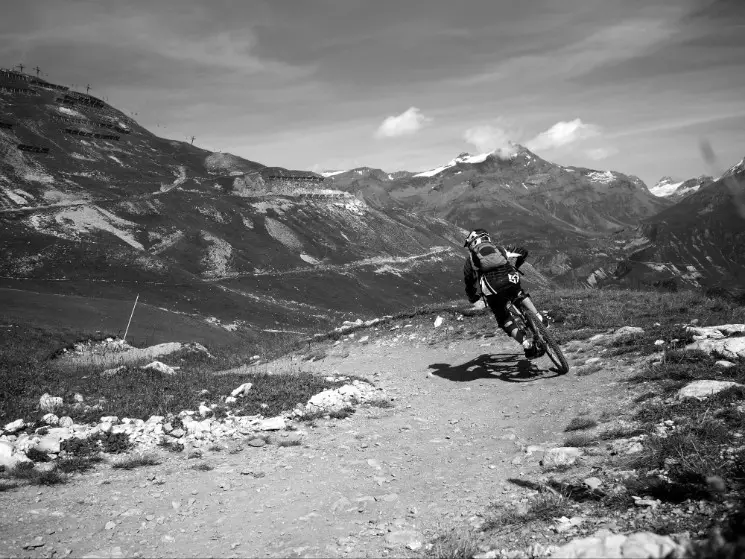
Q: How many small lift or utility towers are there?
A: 4